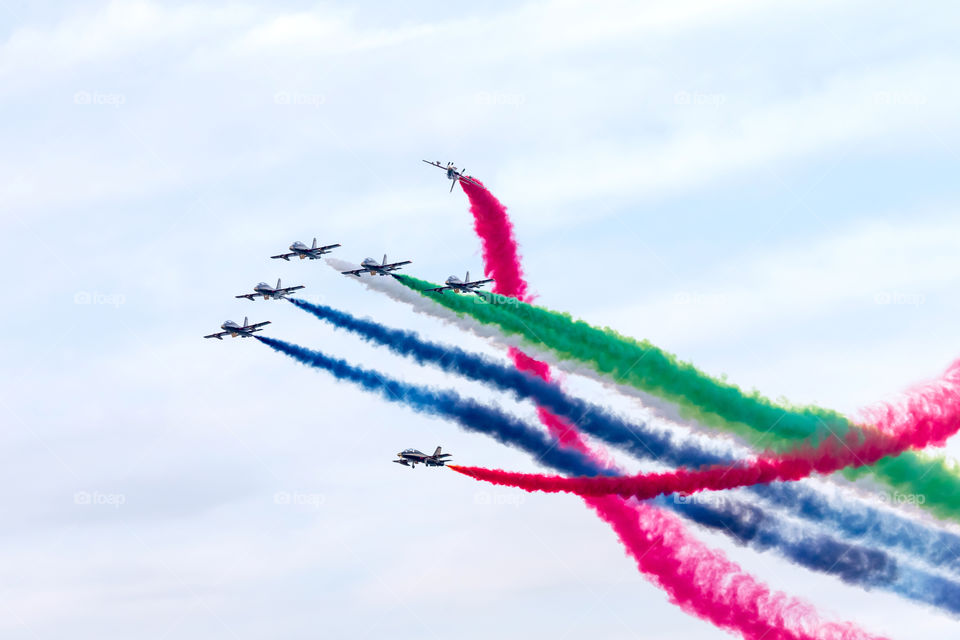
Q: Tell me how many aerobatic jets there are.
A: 7